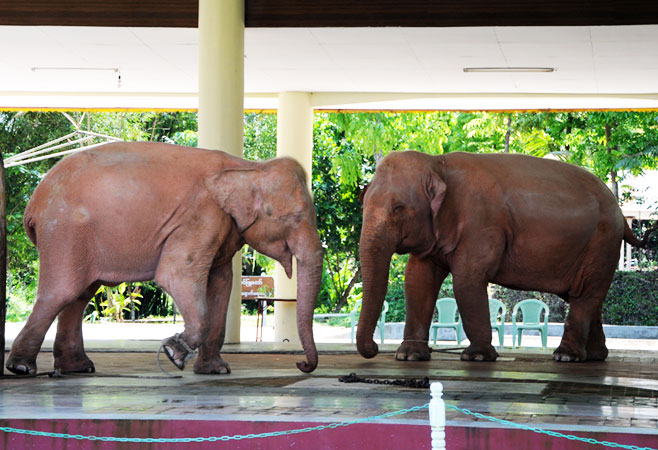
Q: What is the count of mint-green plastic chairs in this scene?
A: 4